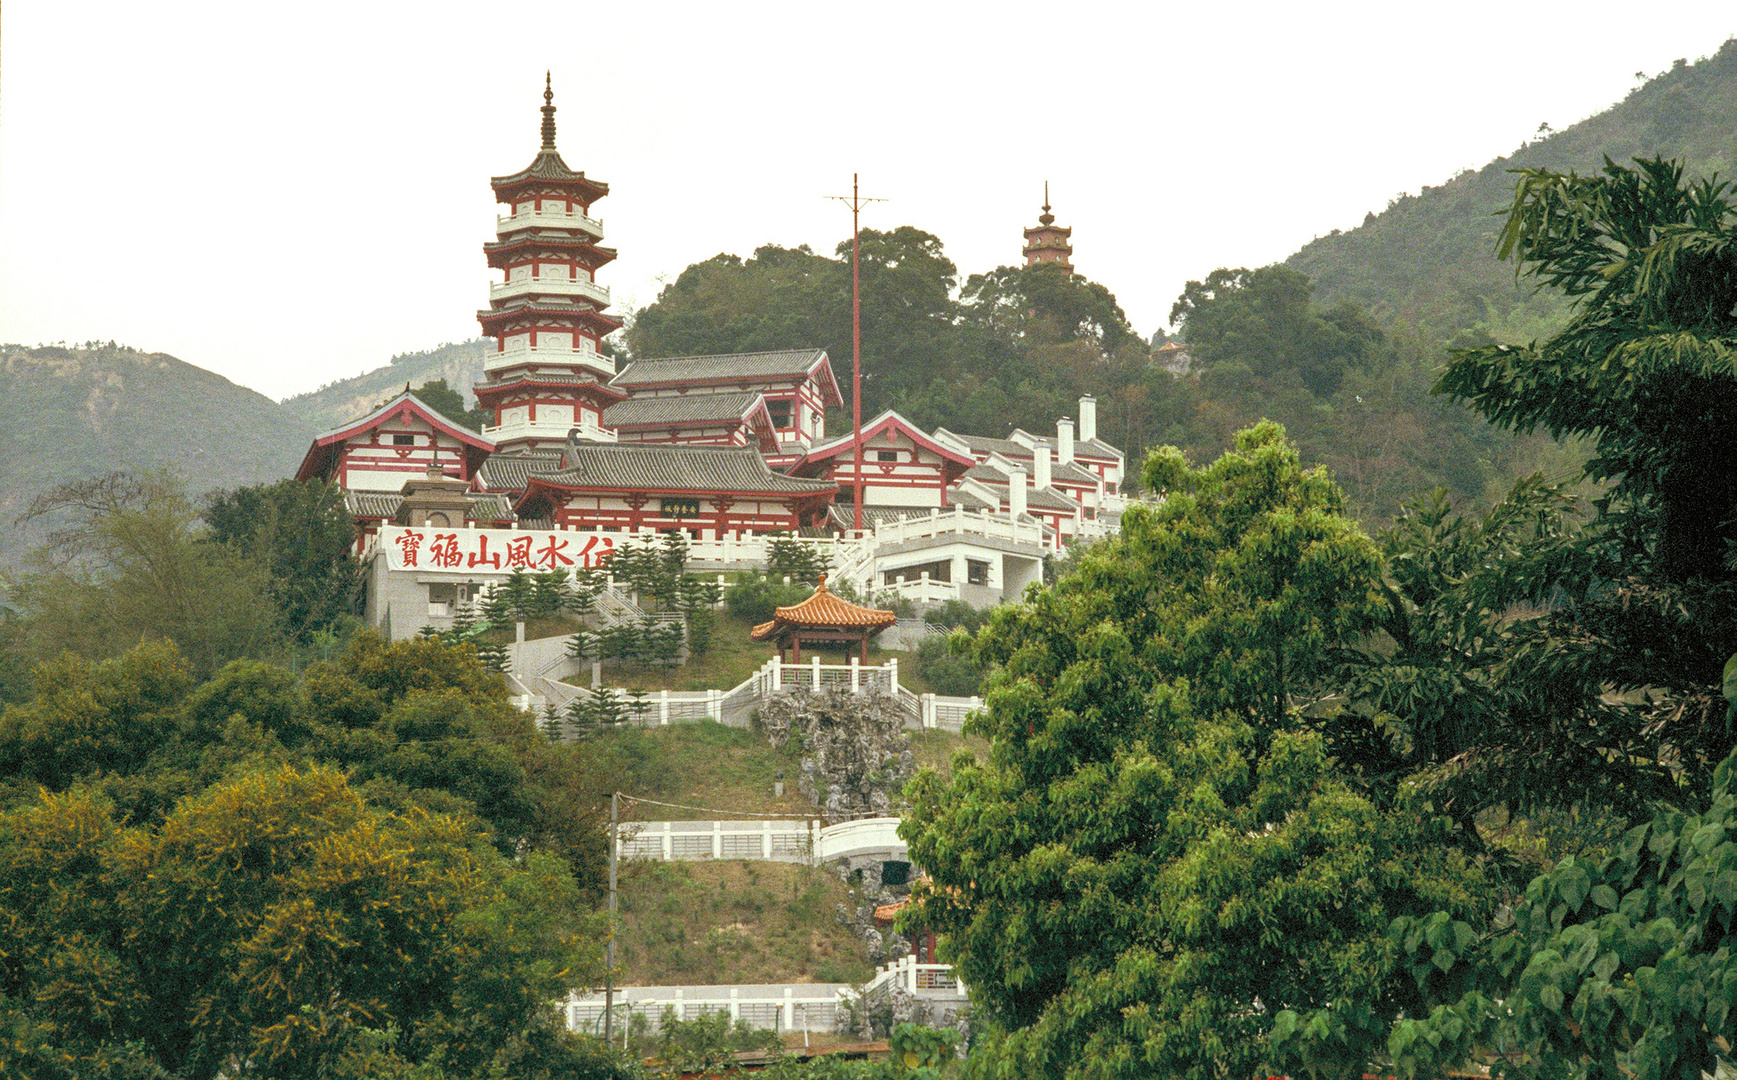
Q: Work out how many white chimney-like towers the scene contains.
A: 4